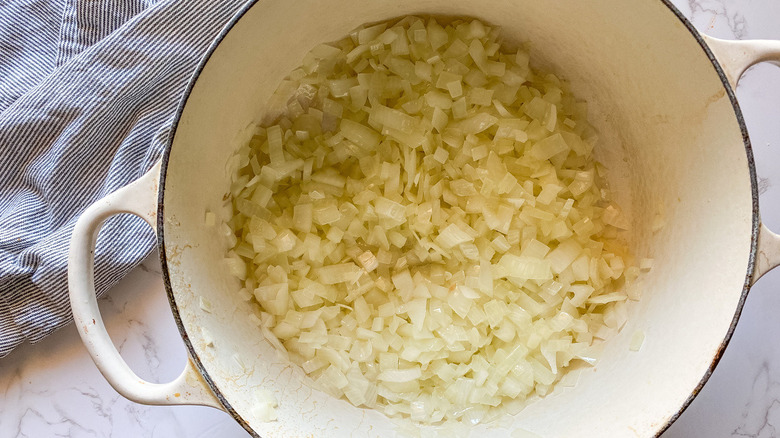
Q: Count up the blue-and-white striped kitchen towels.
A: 1